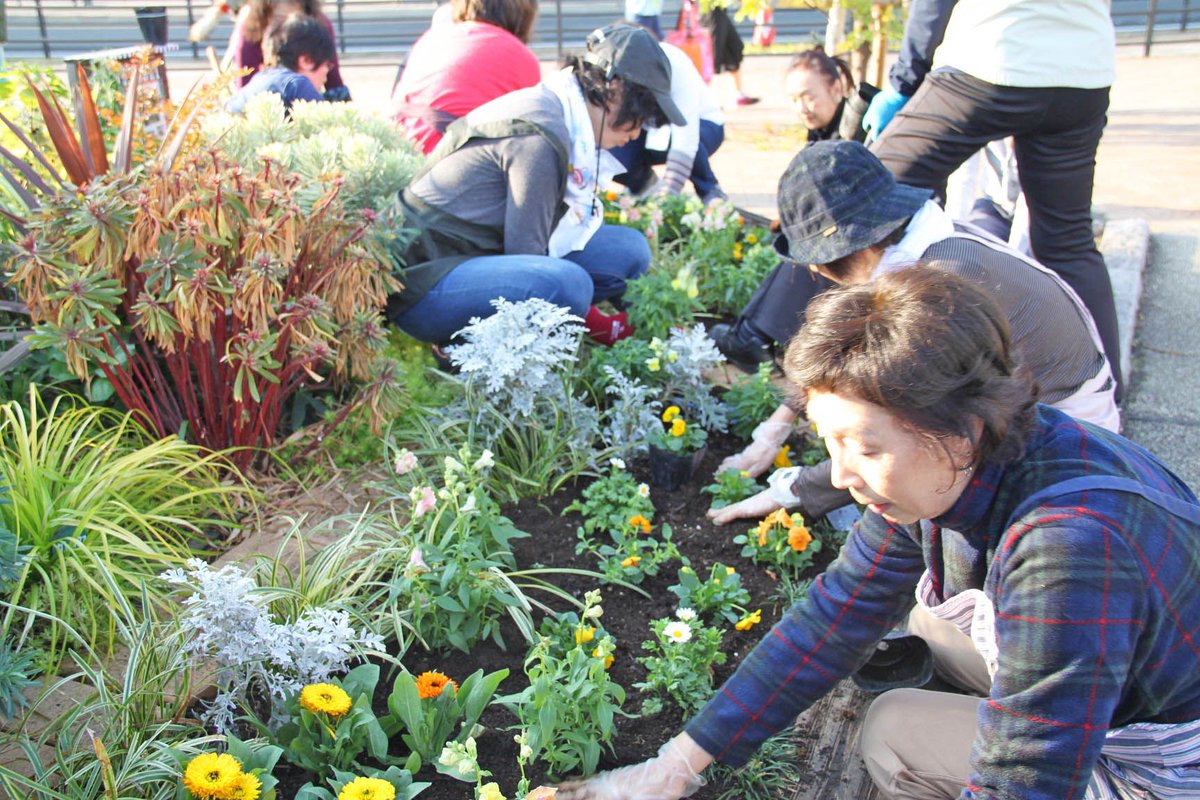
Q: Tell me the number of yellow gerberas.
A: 4